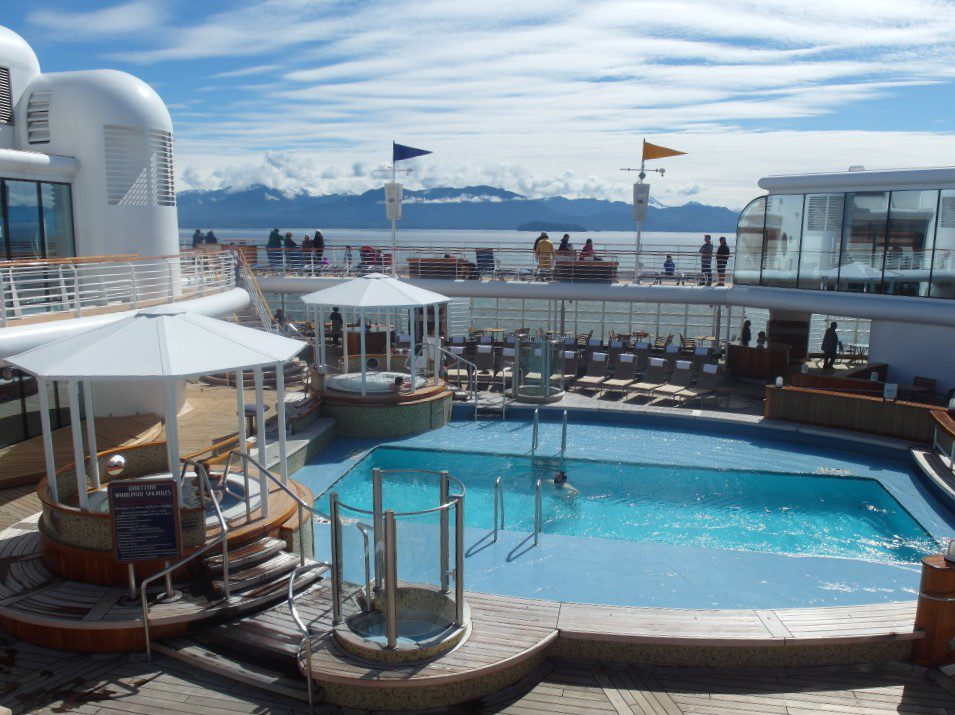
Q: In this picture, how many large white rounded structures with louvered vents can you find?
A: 2